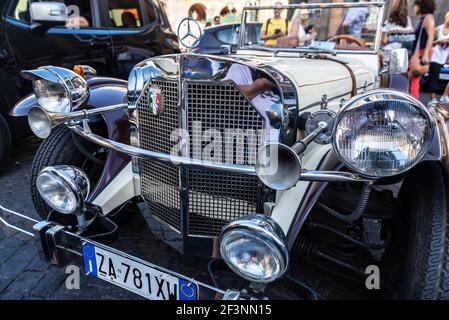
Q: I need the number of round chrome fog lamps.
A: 2